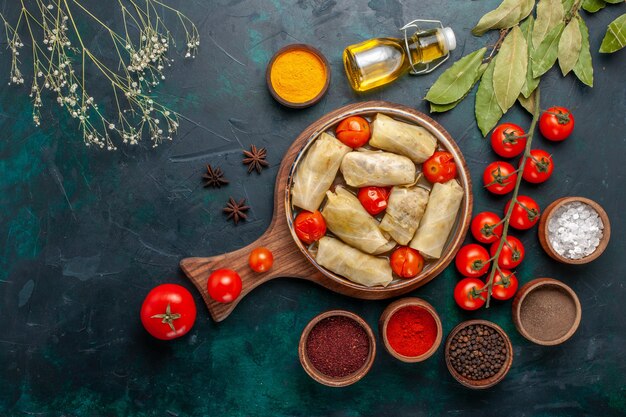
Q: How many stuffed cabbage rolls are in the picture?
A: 7